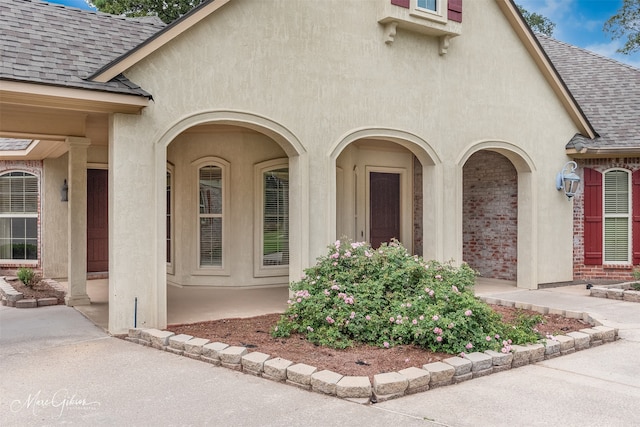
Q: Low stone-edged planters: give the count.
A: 3